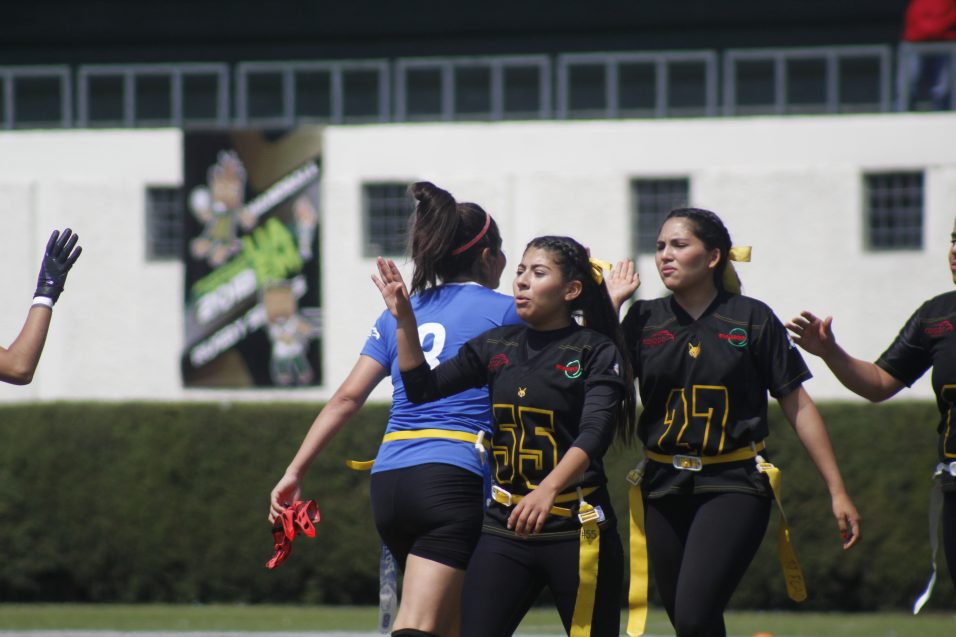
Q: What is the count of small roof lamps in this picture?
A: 0